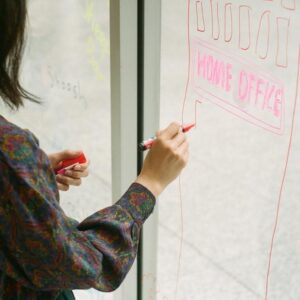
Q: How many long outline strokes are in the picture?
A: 2